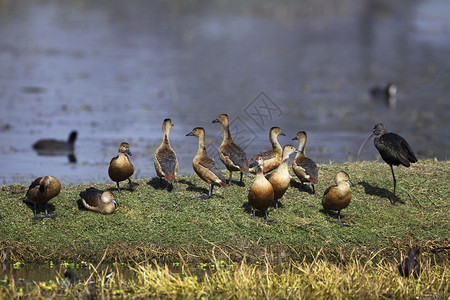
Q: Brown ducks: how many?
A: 11